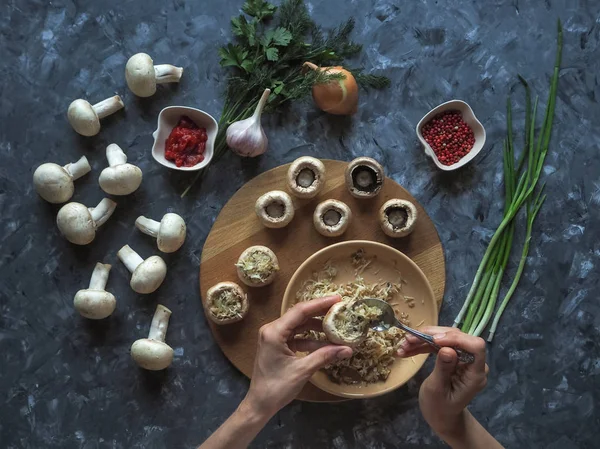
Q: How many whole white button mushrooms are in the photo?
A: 9